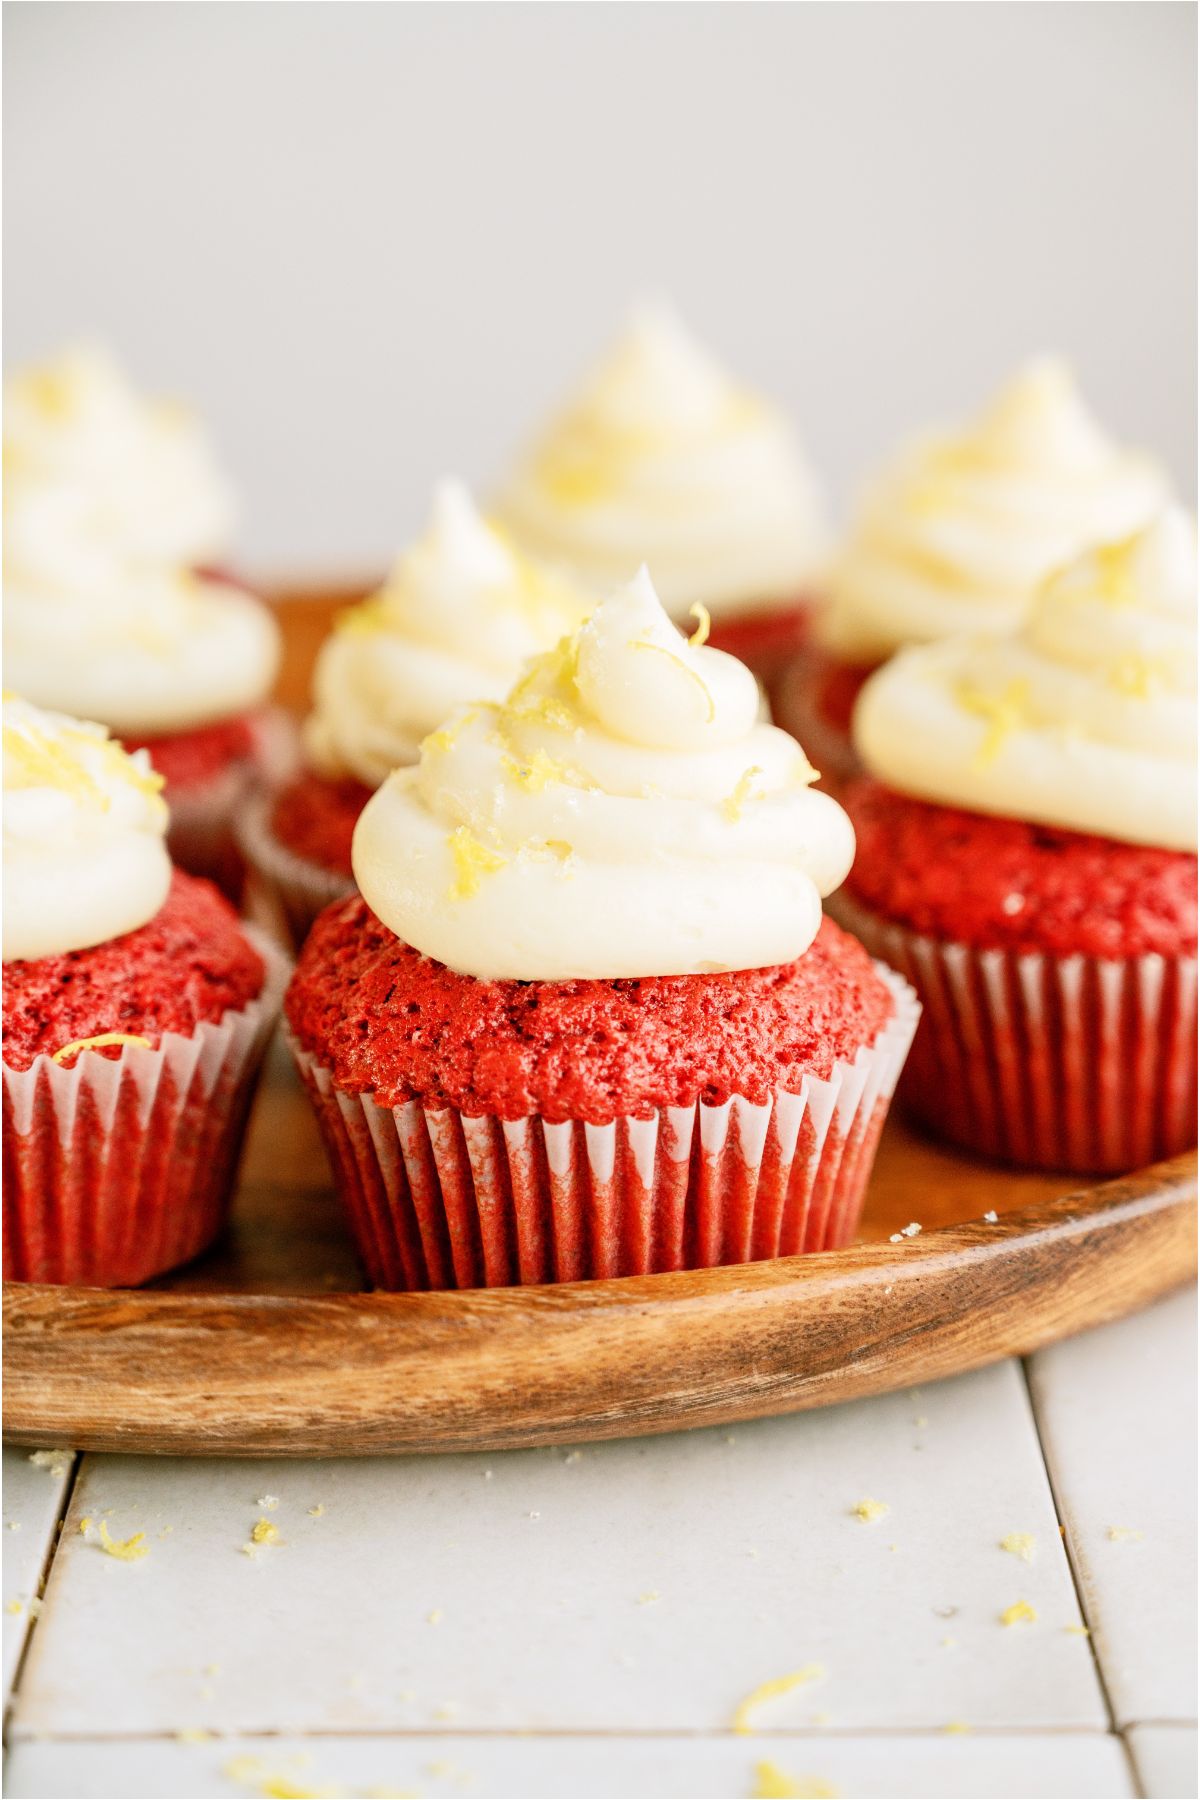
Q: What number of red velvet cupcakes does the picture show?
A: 8